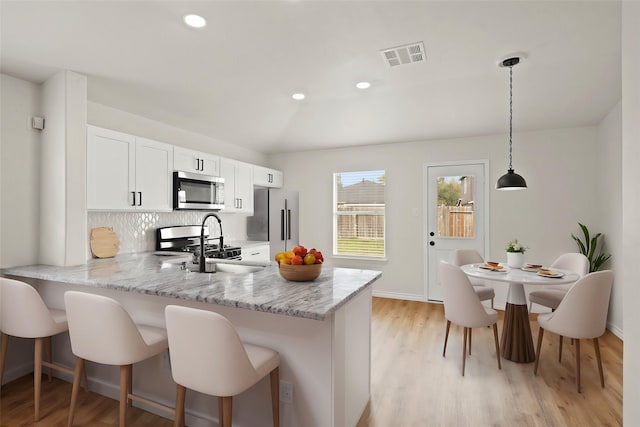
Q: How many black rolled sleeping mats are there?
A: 0